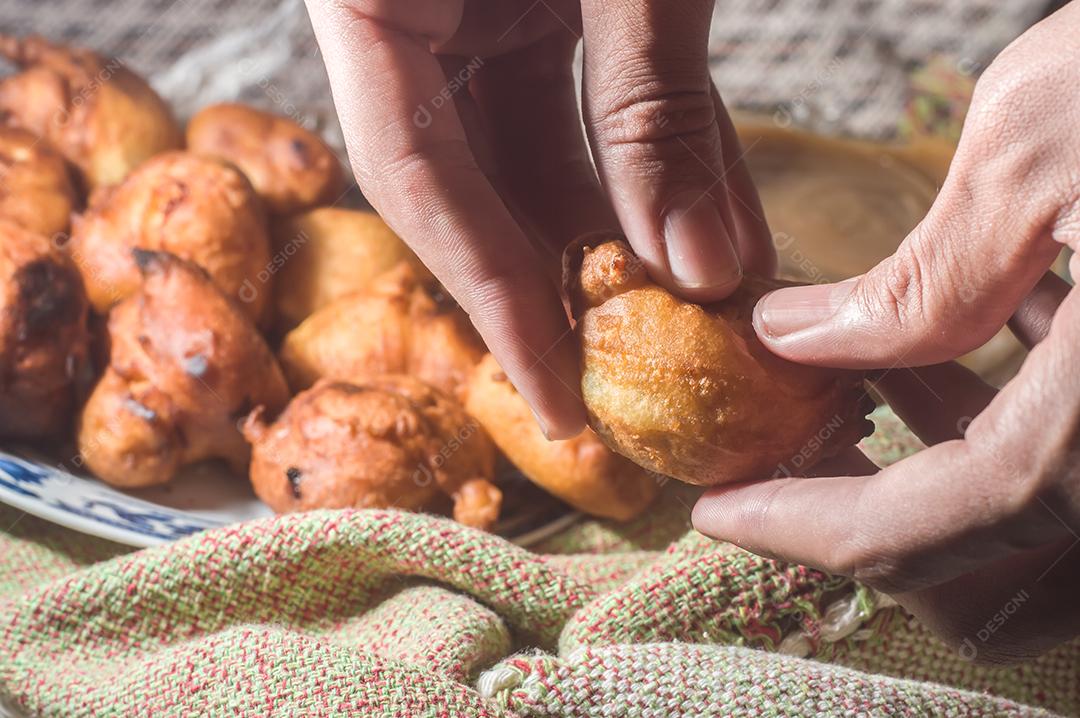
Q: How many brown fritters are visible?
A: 11